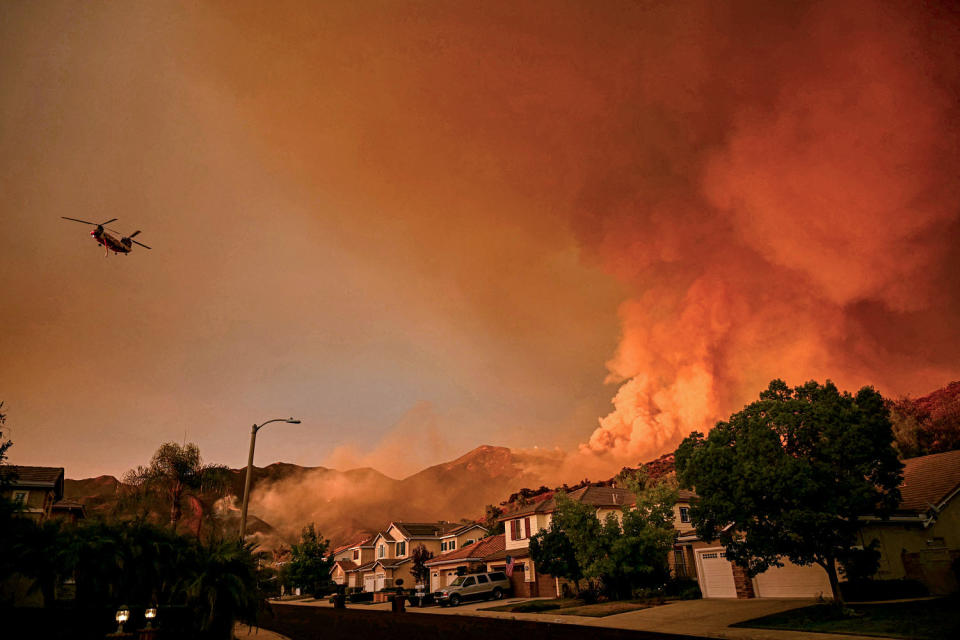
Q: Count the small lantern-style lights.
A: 2